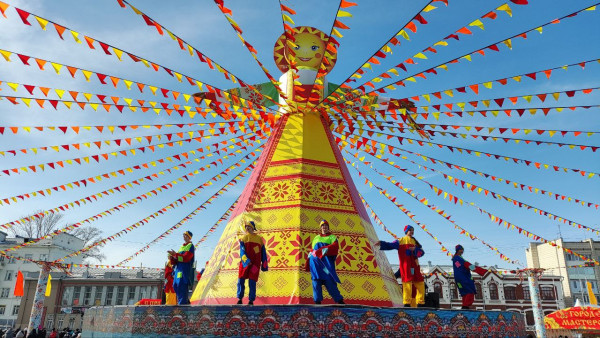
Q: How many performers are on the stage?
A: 6